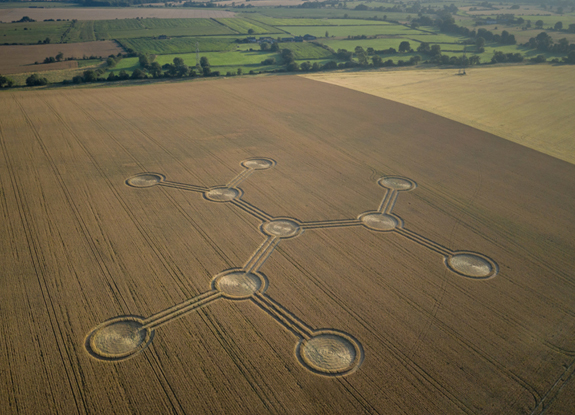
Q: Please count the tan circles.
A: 10